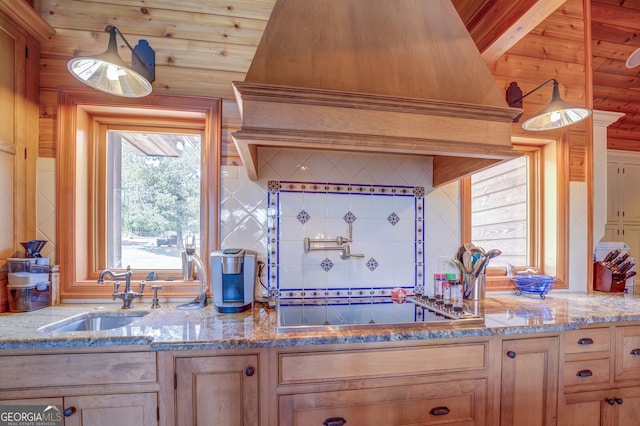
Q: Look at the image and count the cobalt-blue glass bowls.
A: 1